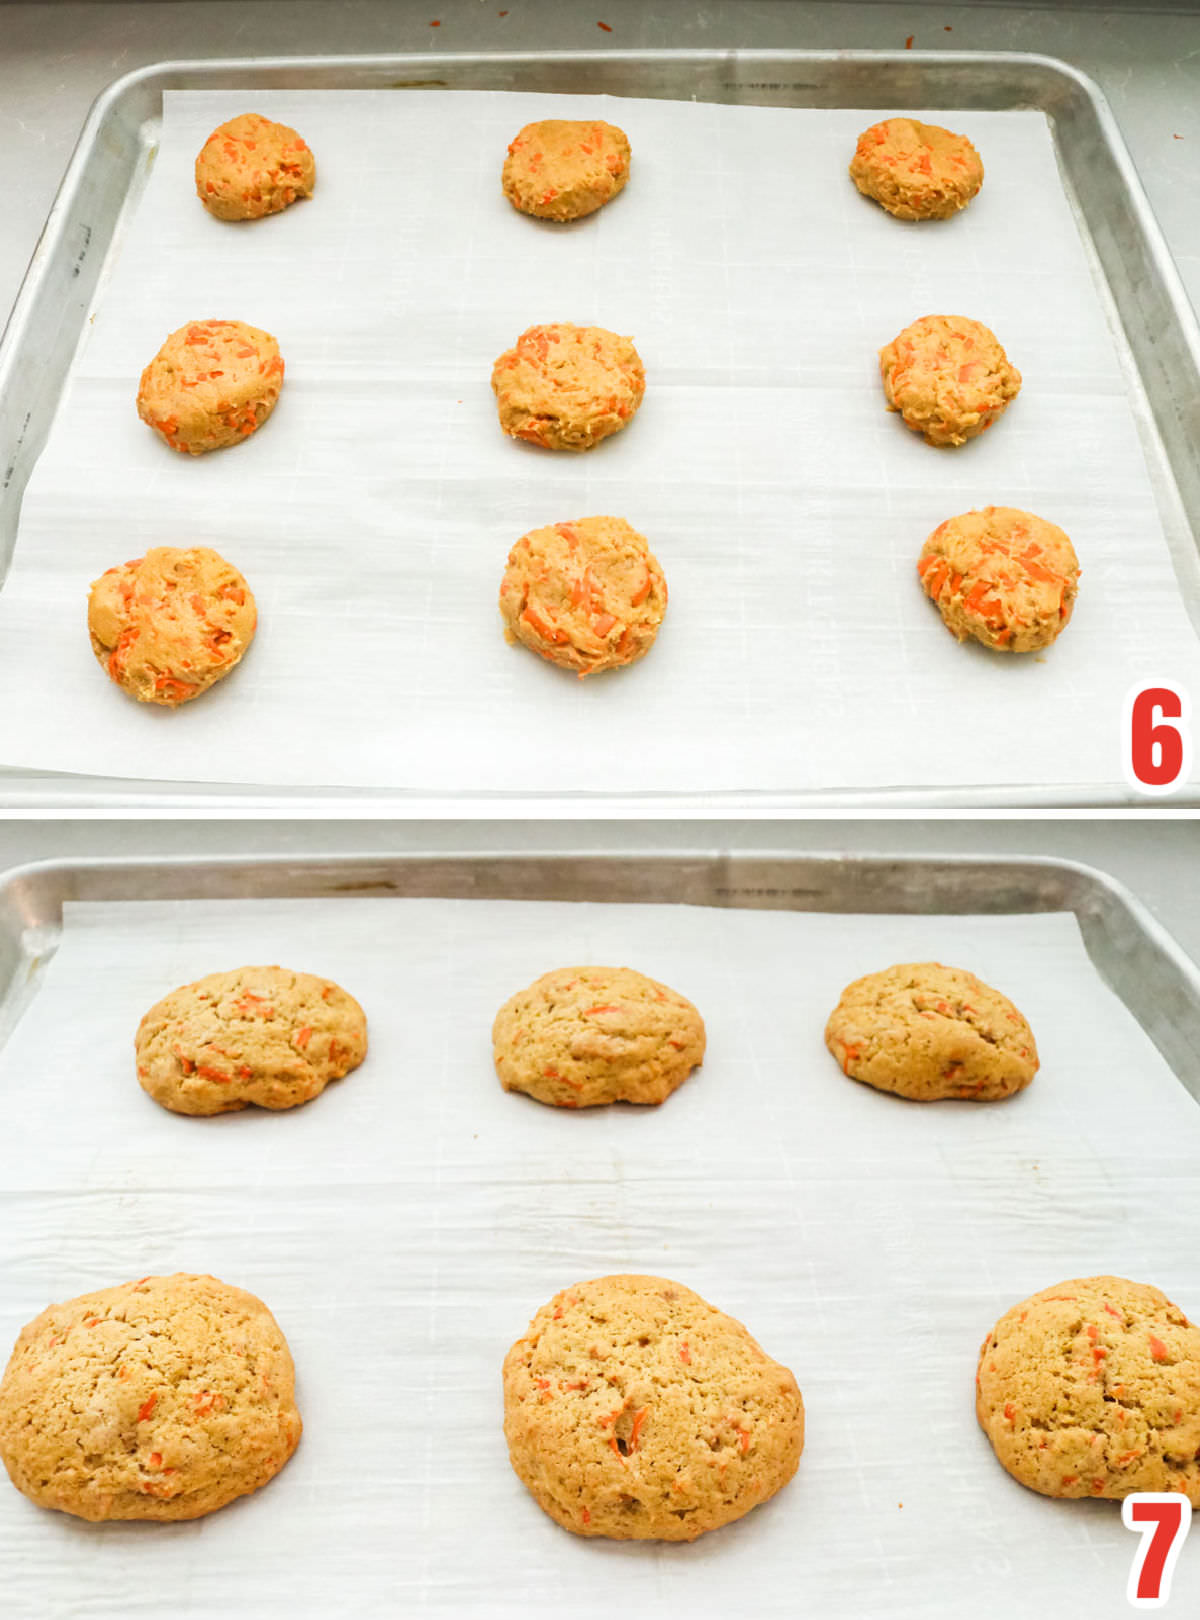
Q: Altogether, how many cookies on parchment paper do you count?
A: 15